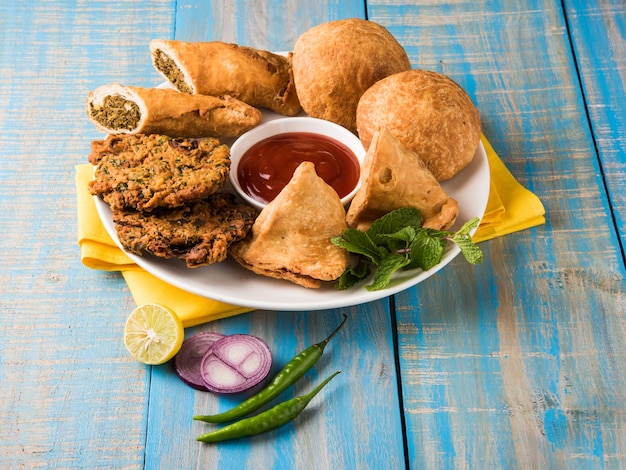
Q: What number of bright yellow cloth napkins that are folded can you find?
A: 1